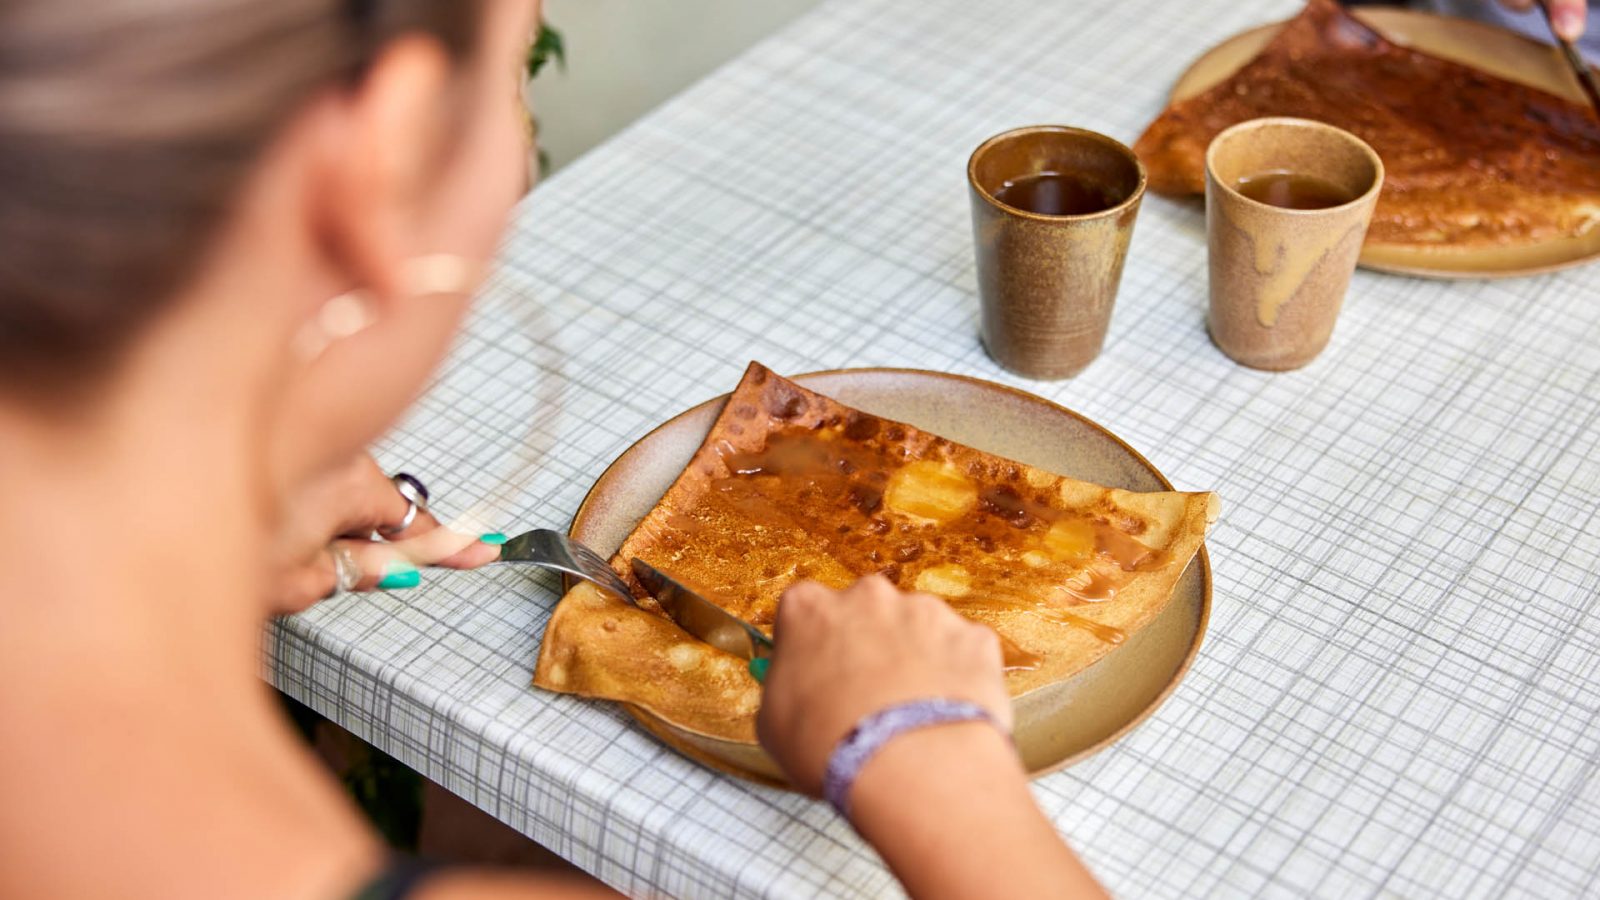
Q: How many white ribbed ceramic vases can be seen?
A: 0